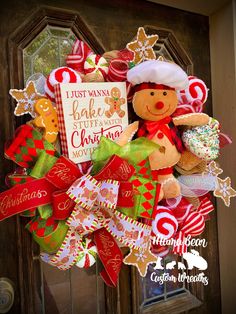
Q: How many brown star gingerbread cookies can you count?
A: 5